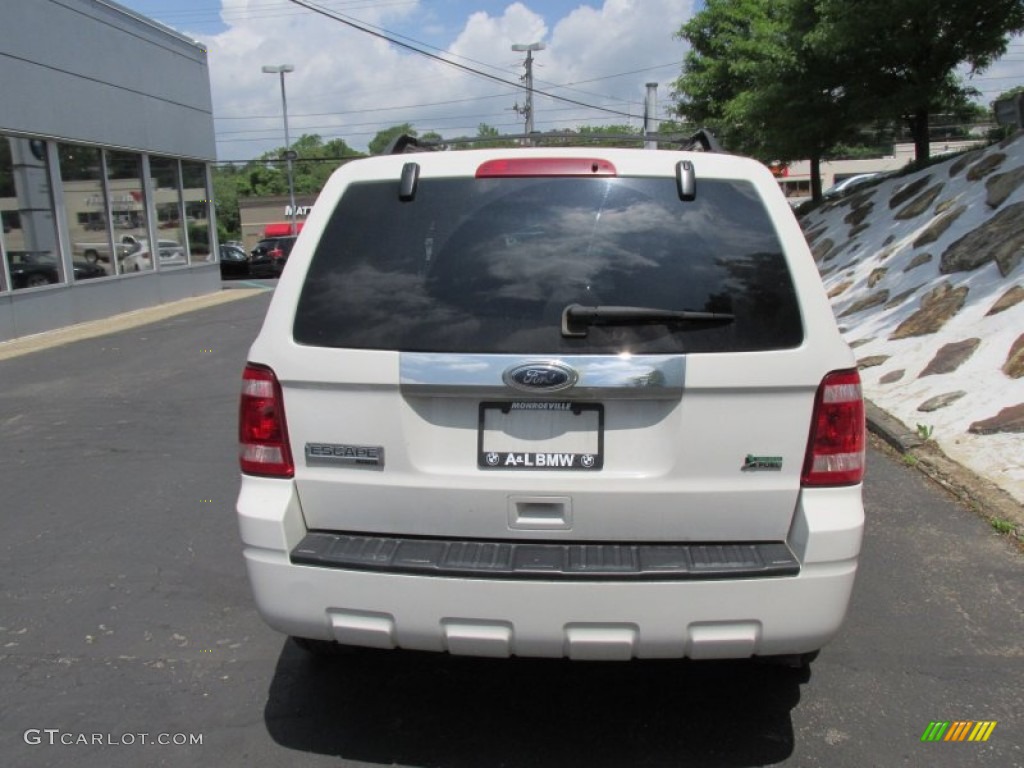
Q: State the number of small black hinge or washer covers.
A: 2